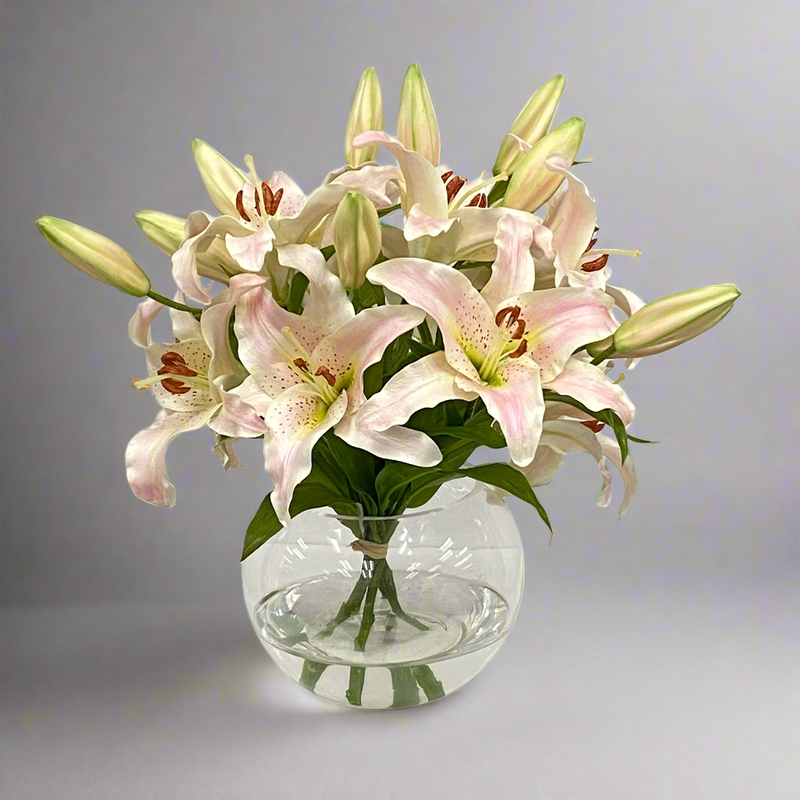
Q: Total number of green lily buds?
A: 9